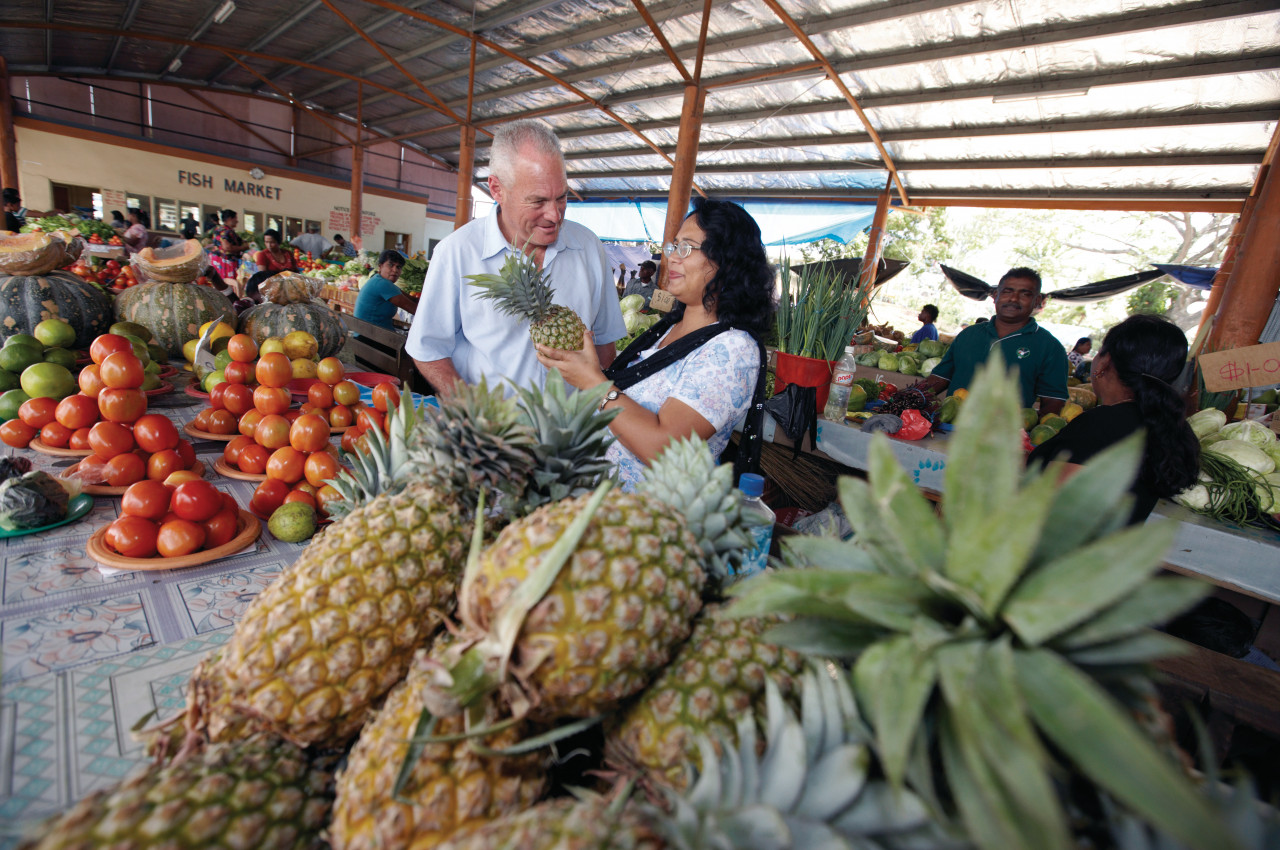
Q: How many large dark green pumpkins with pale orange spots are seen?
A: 3